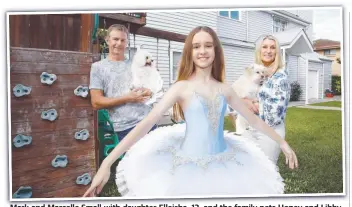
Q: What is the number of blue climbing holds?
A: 9